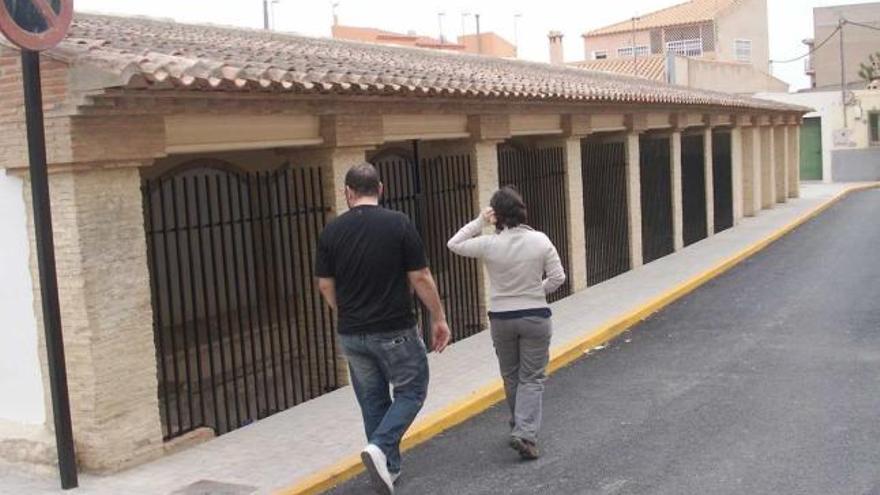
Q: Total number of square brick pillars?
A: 12